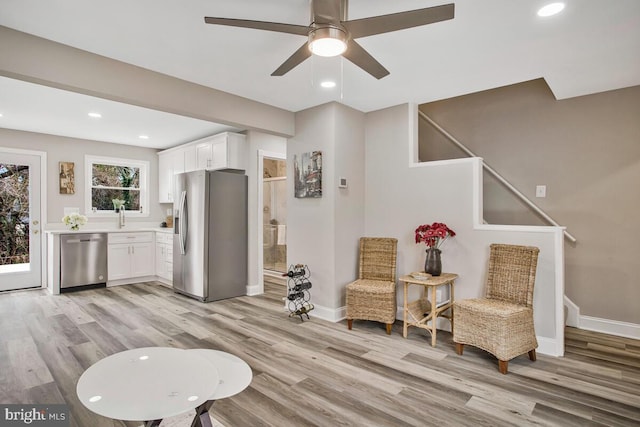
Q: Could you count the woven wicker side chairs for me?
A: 2